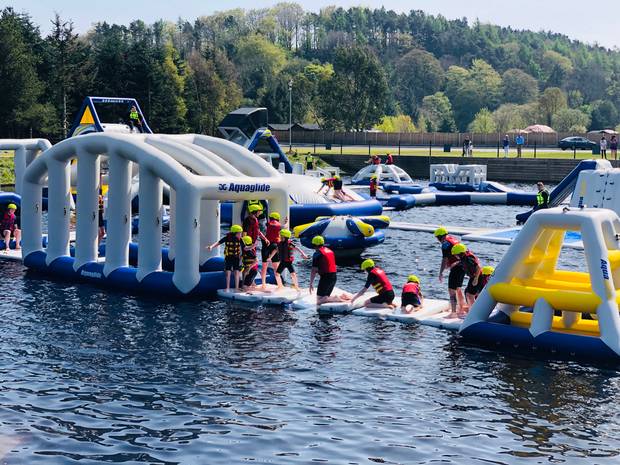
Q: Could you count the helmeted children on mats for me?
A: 11